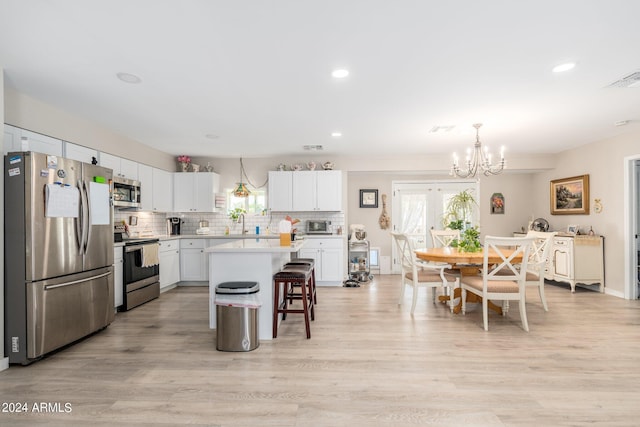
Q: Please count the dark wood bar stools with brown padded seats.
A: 3